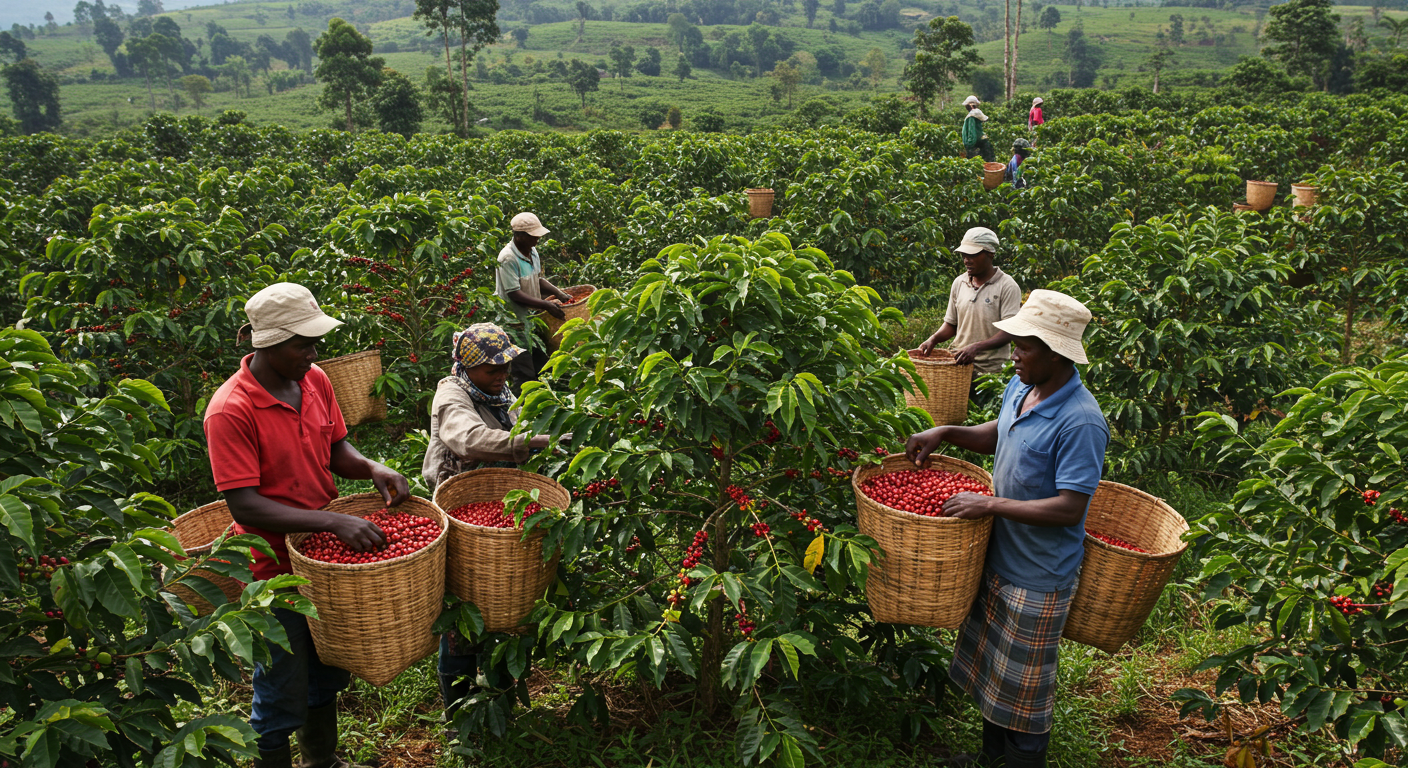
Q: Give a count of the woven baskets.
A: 13